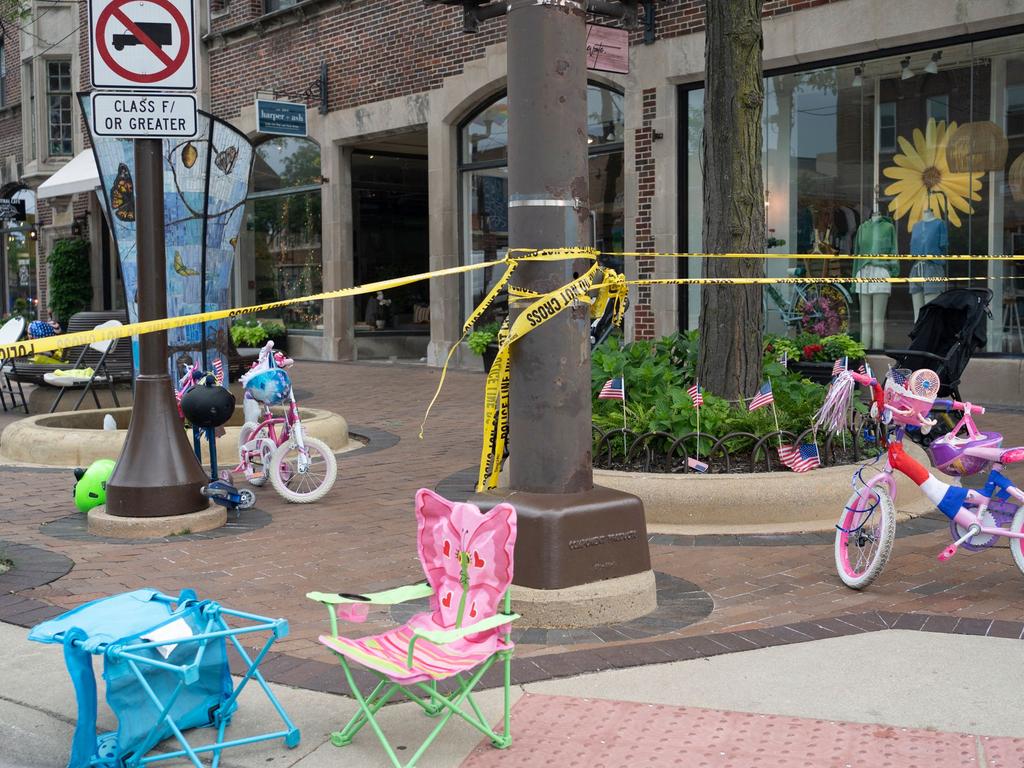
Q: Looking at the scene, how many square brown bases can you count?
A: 1